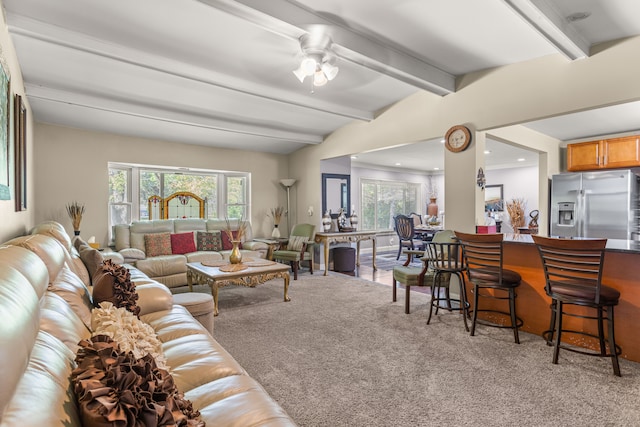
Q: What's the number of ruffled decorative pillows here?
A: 3